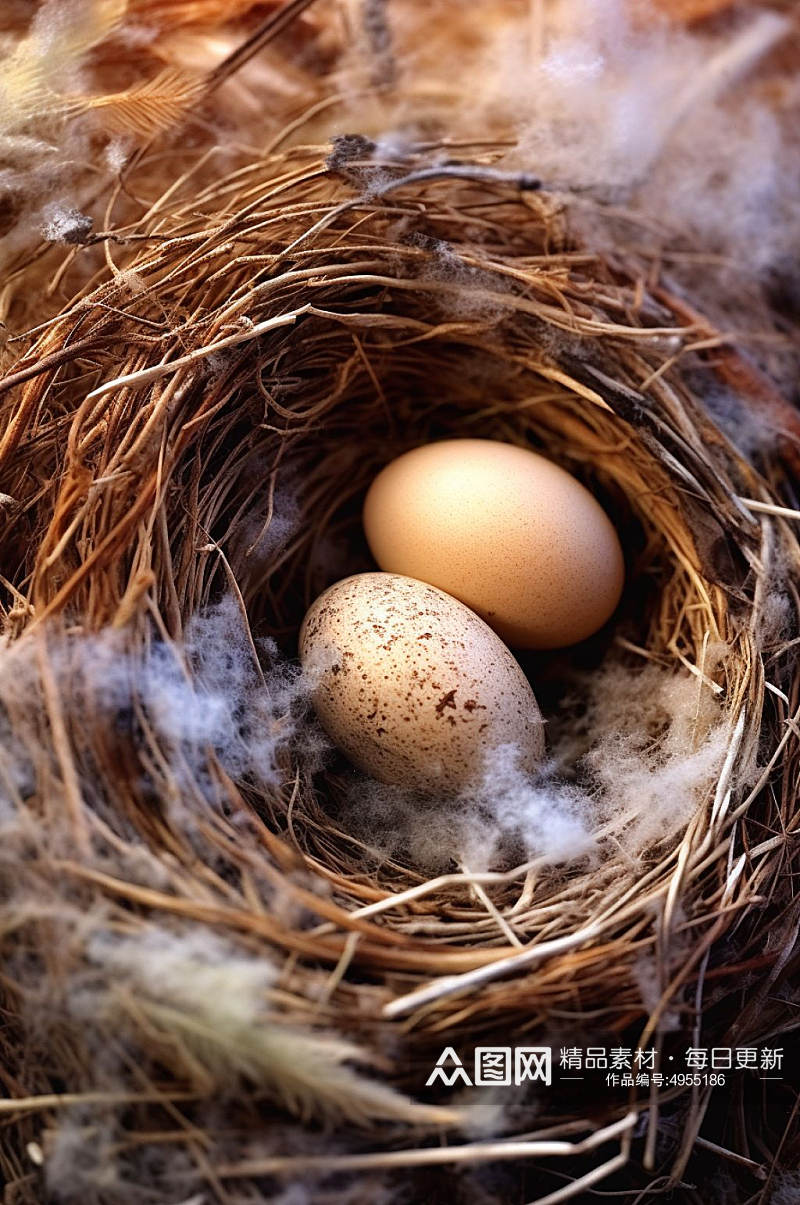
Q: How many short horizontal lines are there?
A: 2